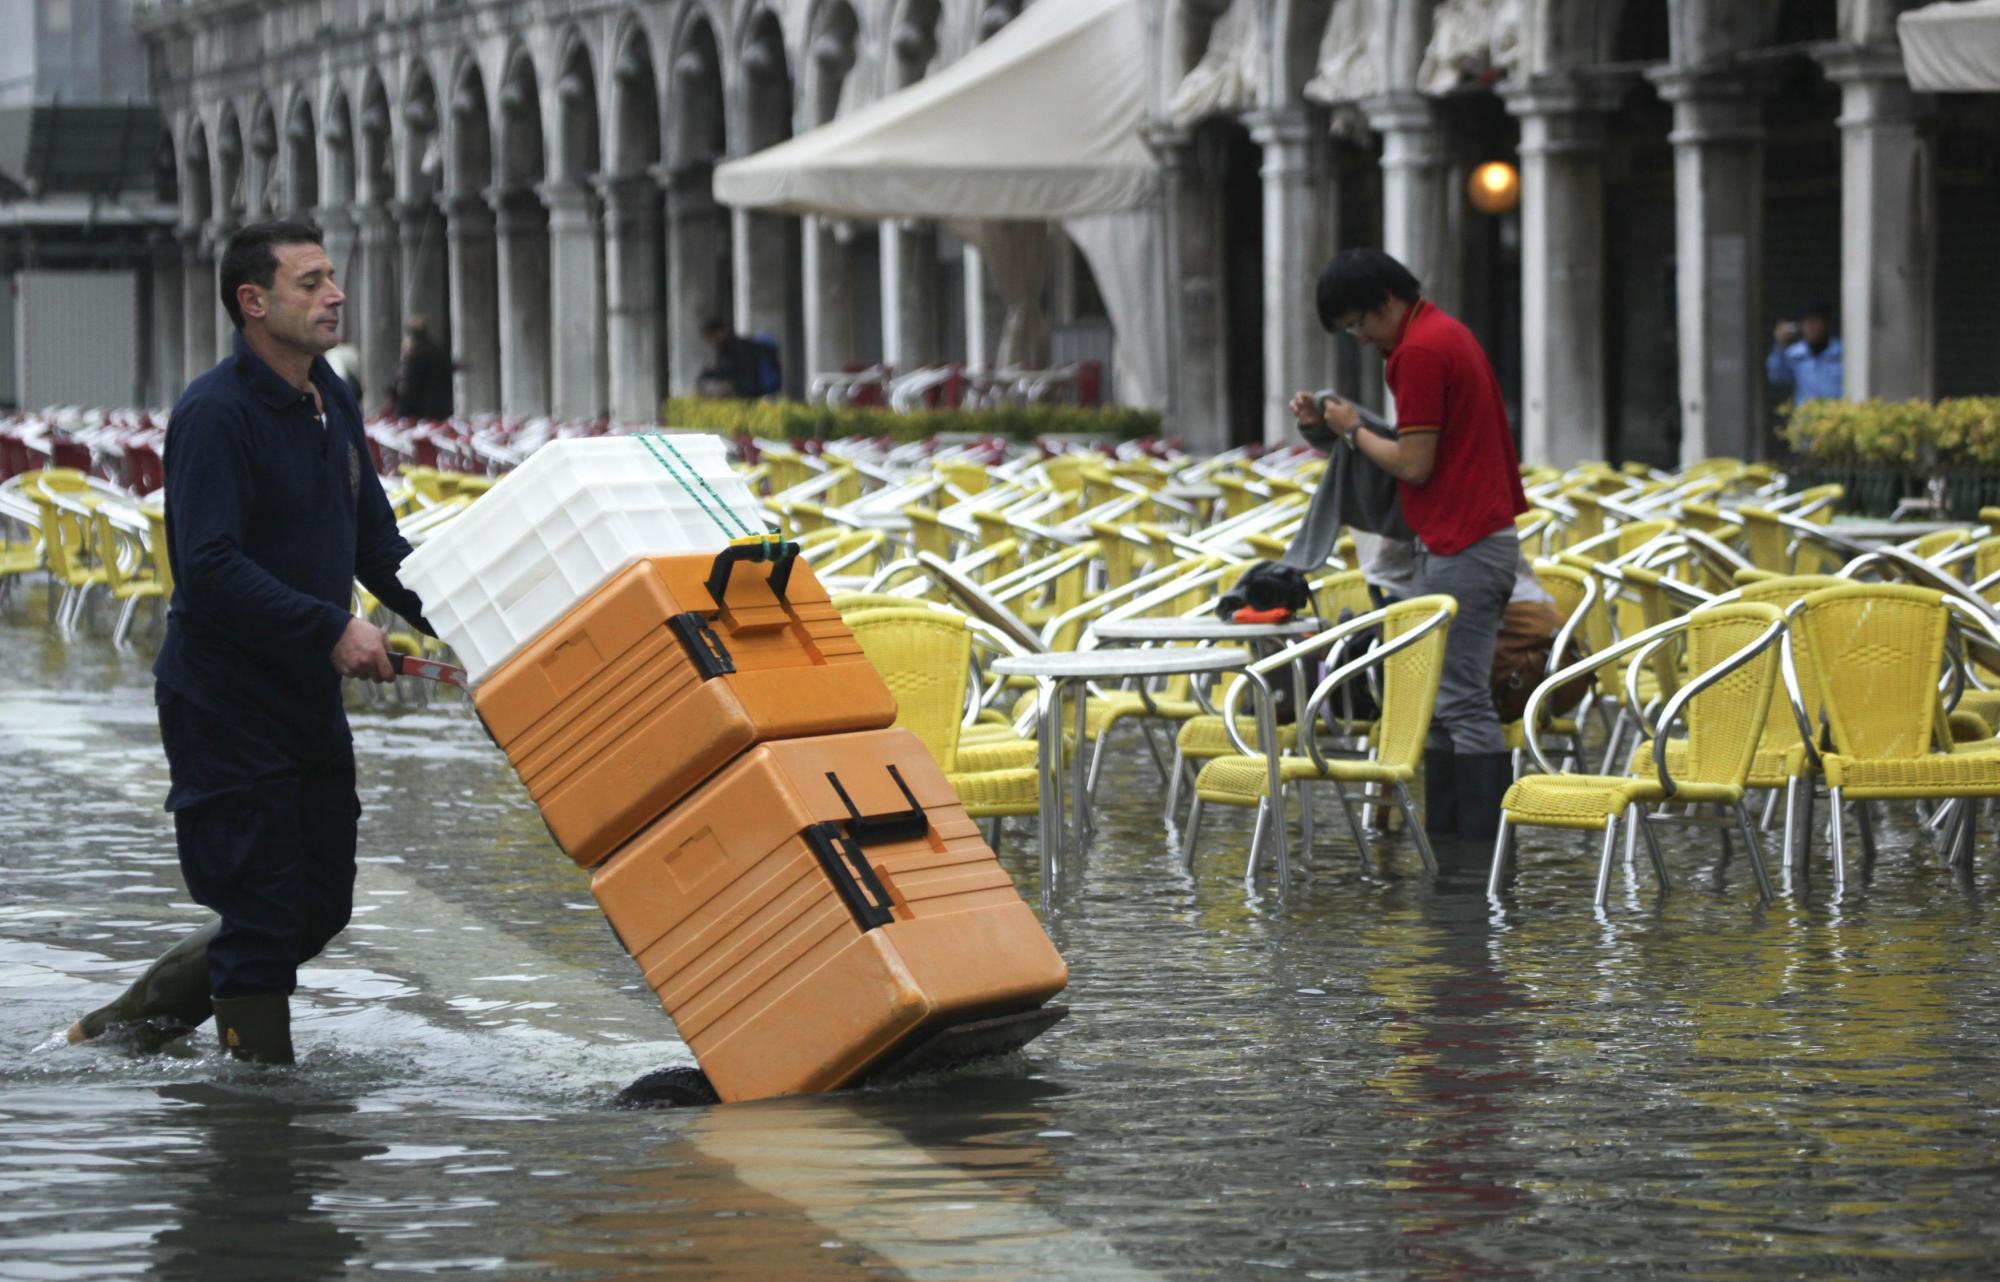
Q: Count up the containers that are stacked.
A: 3